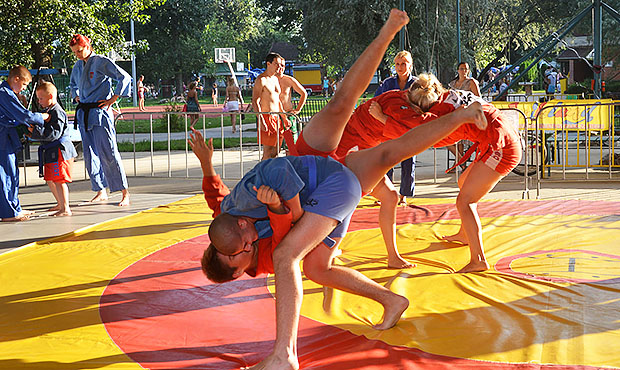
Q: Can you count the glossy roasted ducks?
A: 0